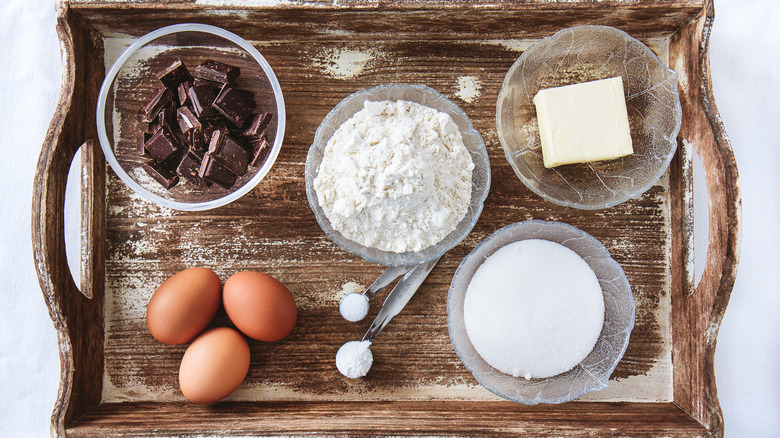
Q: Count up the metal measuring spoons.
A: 2